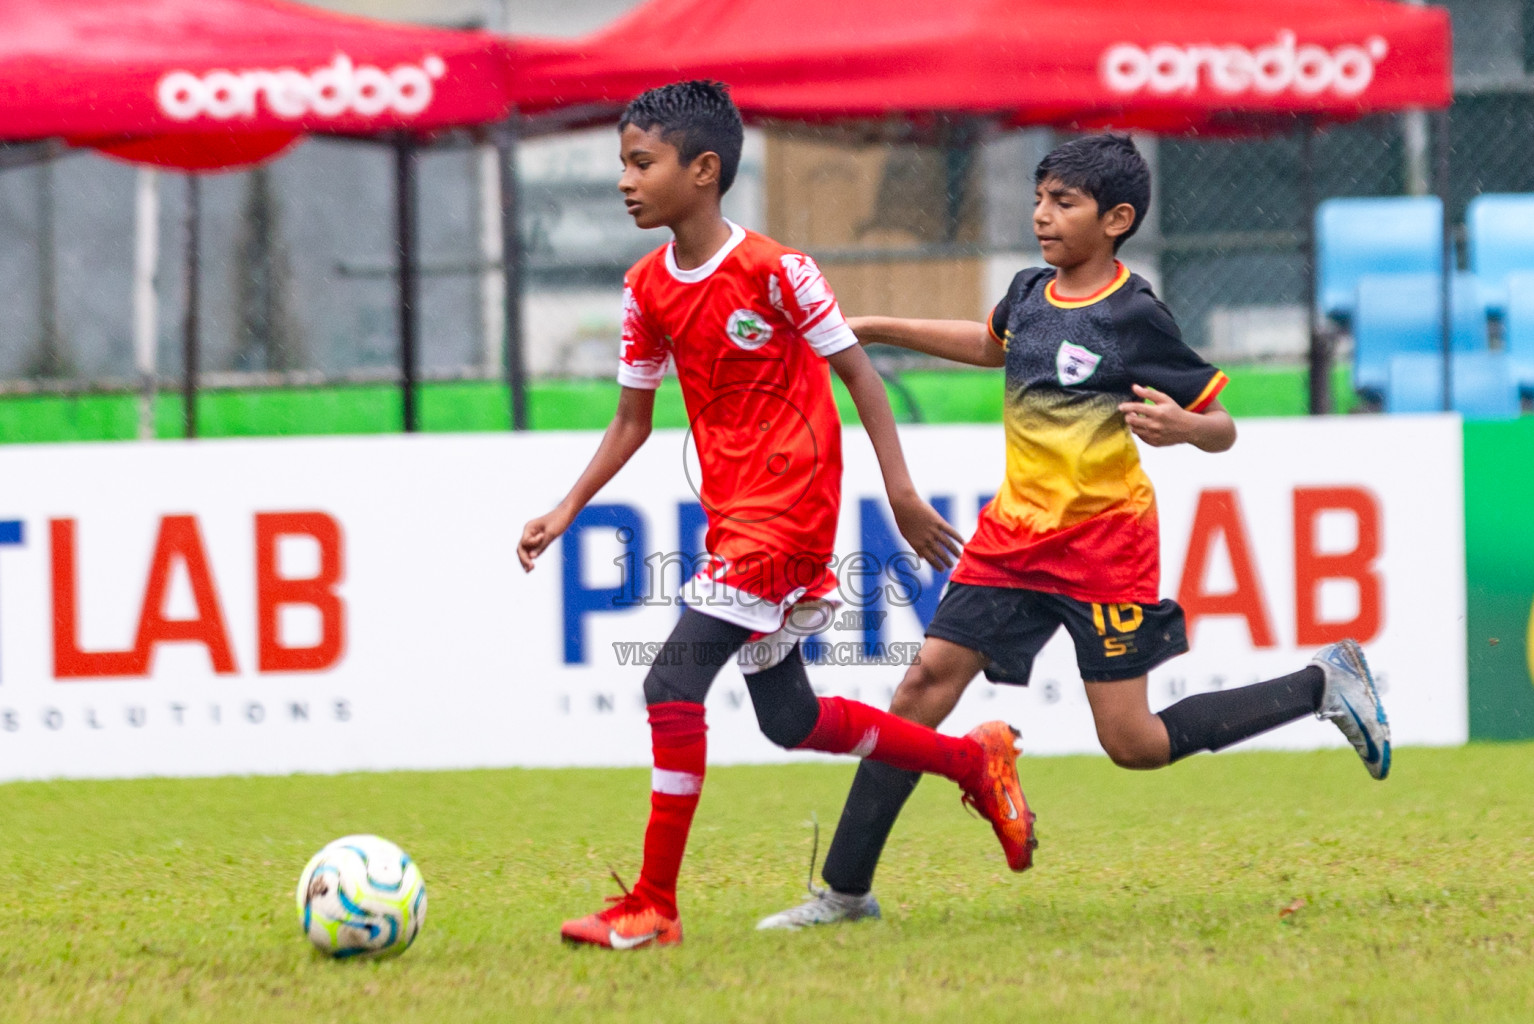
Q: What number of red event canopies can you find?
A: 2